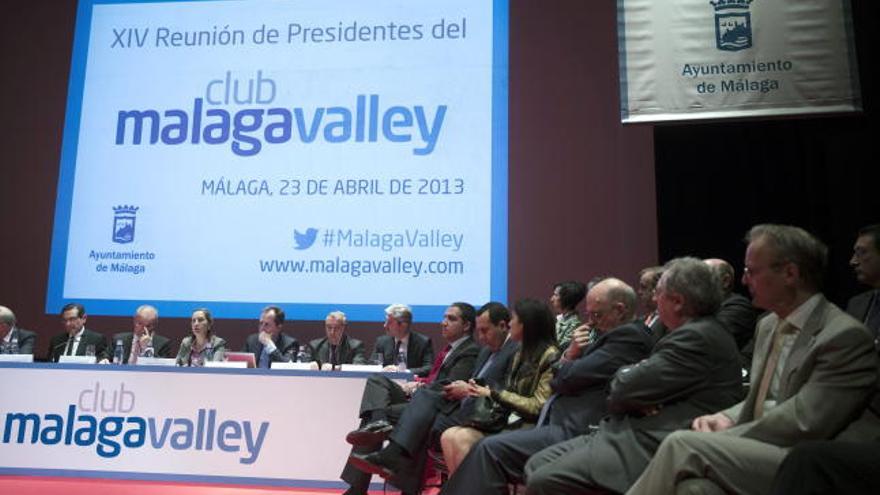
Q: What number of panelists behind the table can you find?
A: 7